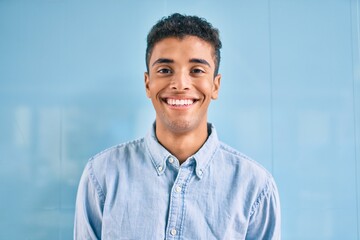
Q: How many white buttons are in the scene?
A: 5